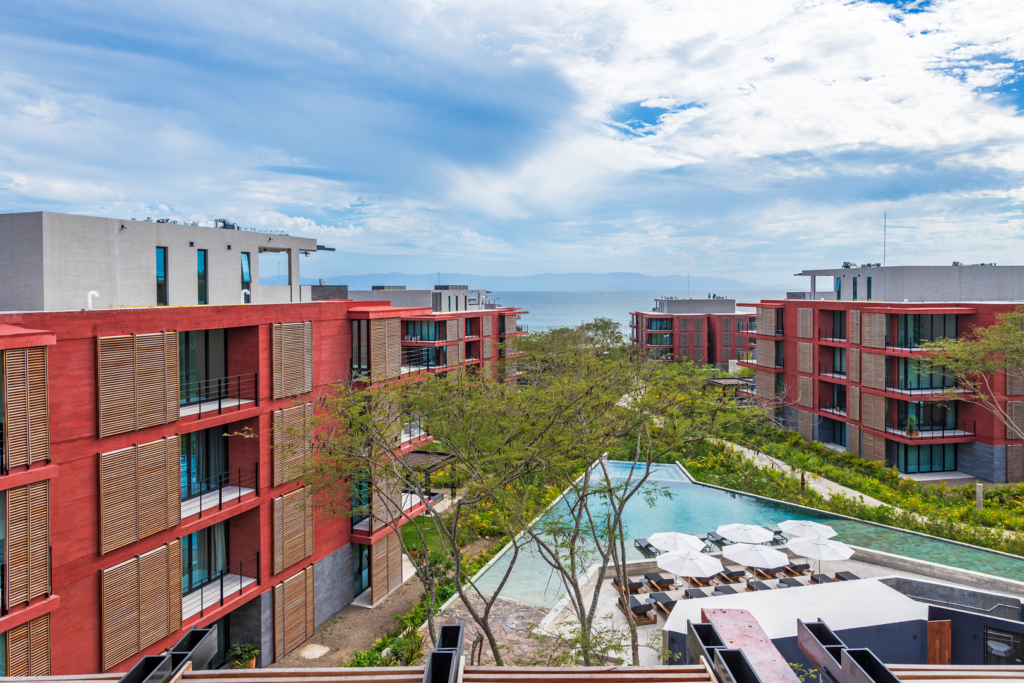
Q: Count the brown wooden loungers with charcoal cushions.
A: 14